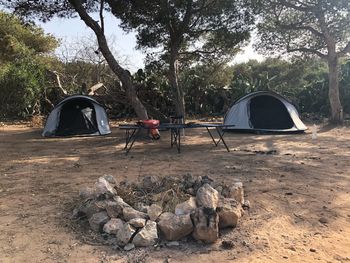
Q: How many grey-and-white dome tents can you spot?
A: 2